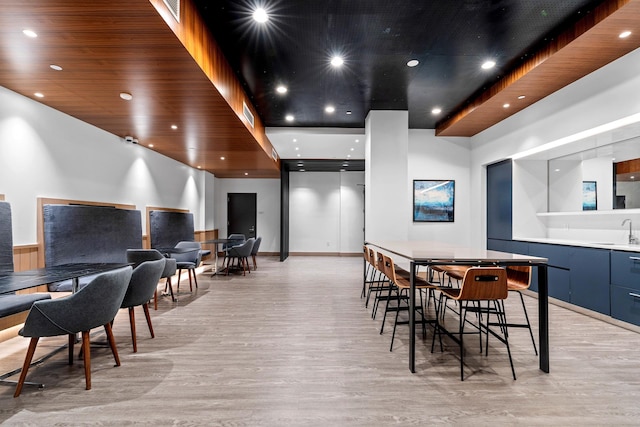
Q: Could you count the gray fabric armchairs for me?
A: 7